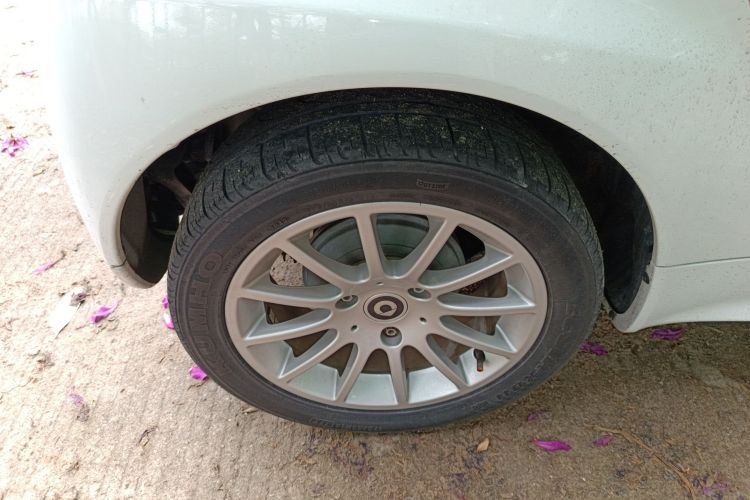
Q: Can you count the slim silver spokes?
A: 12